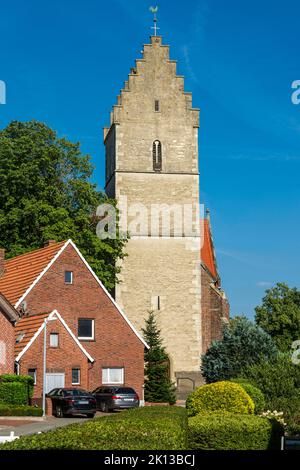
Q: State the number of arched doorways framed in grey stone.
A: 1